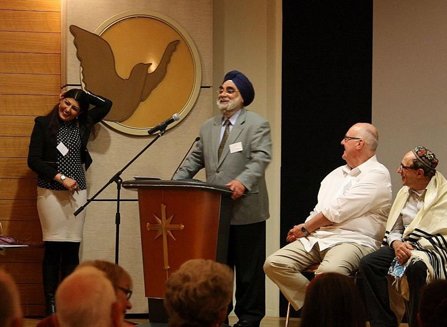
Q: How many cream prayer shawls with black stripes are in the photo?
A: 1